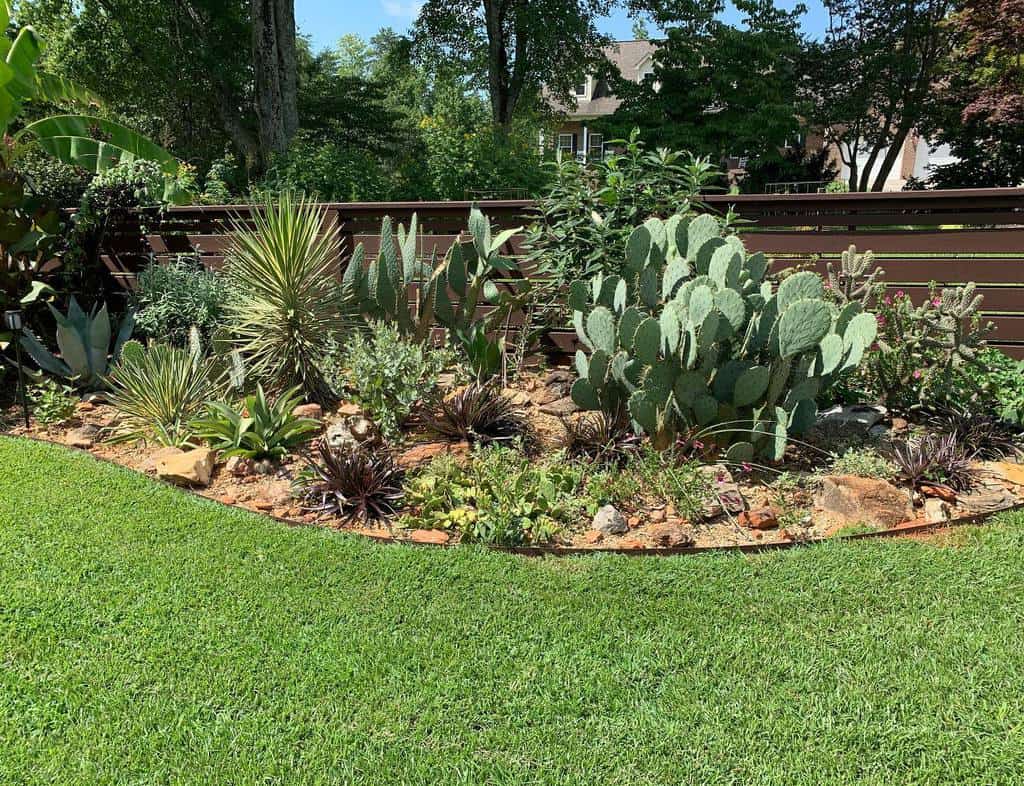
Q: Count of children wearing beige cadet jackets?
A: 0